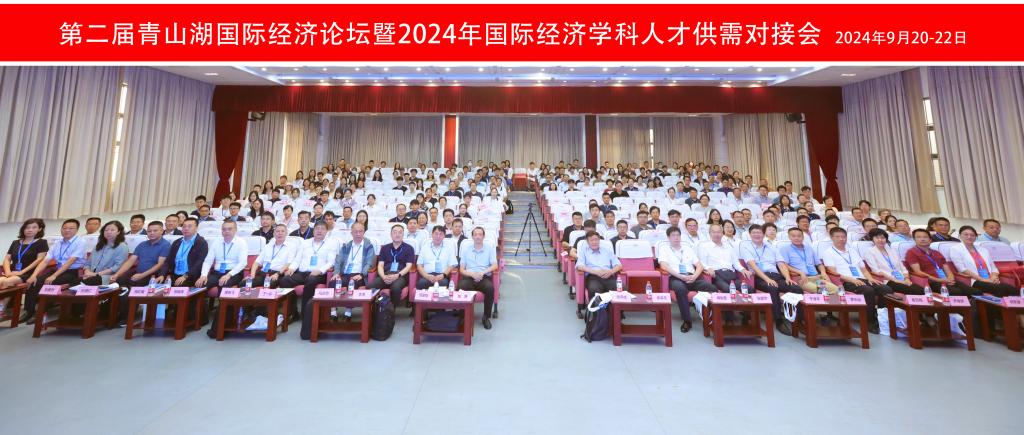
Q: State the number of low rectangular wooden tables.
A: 11